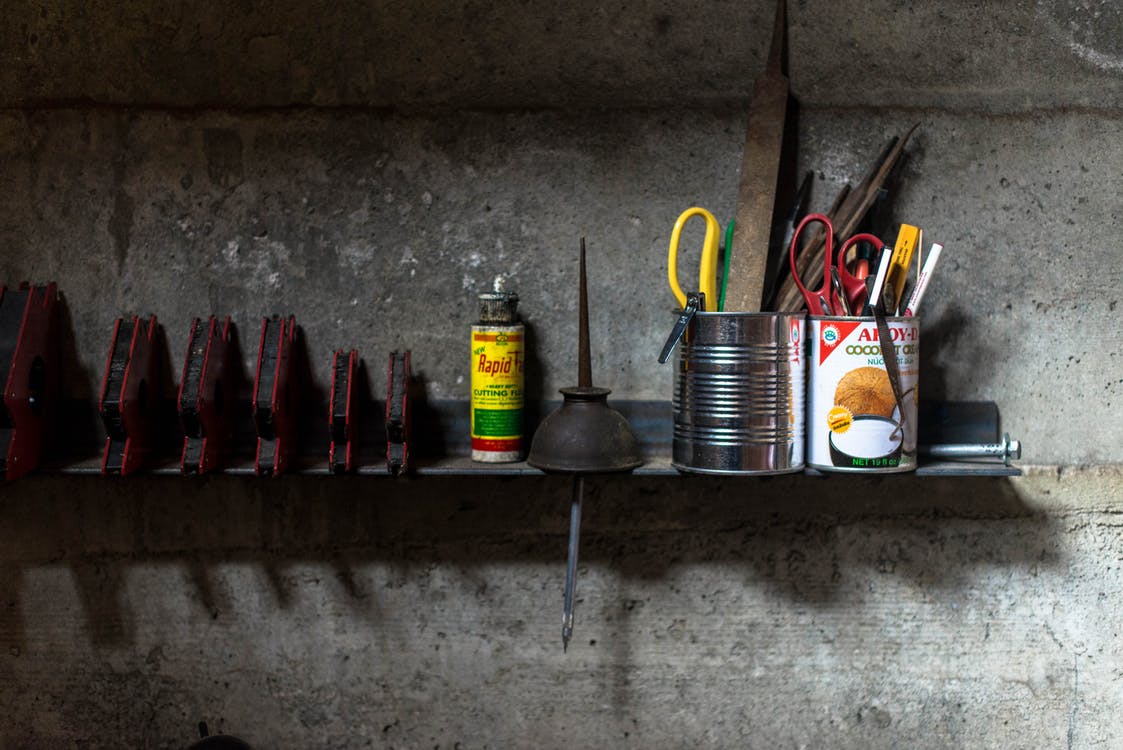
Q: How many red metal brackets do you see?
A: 6